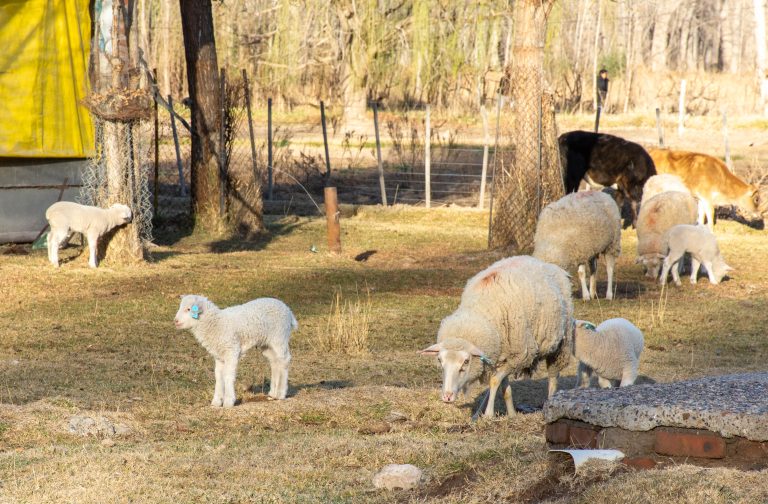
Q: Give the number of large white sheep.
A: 4